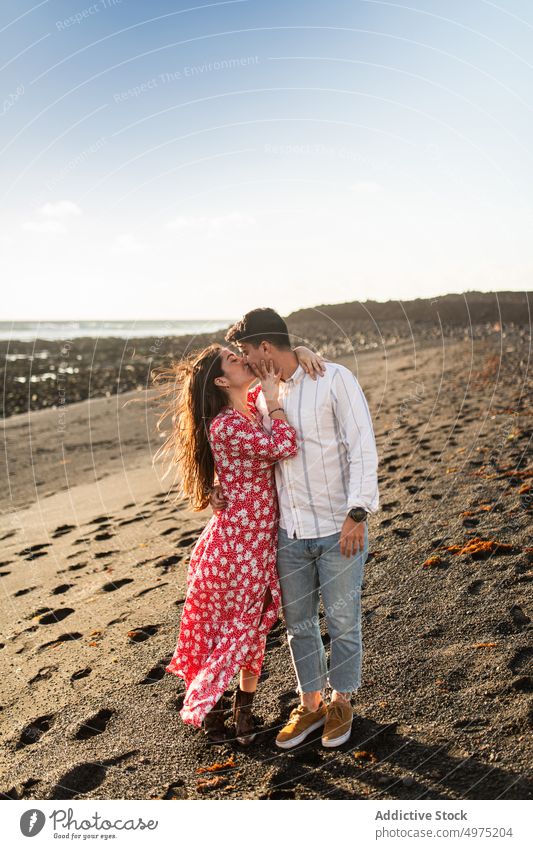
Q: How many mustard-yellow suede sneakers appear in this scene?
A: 2